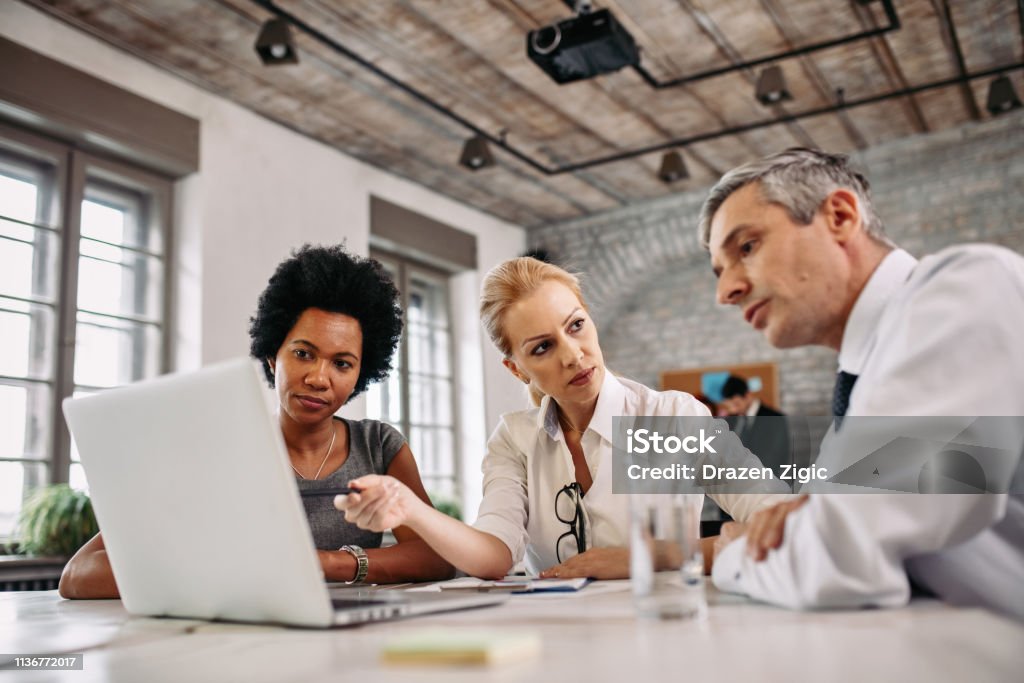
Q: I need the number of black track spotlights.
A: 5